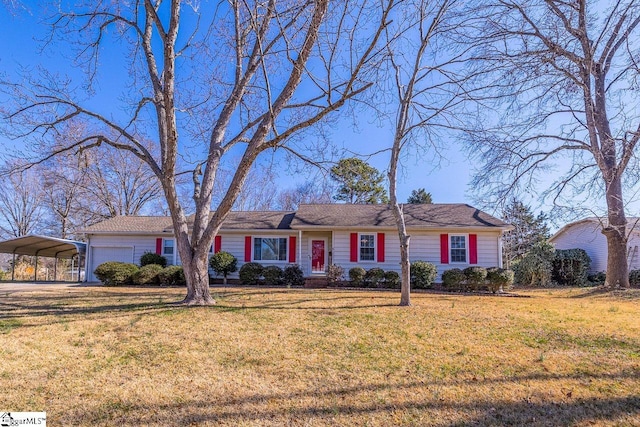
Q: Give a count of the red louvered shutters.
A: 8